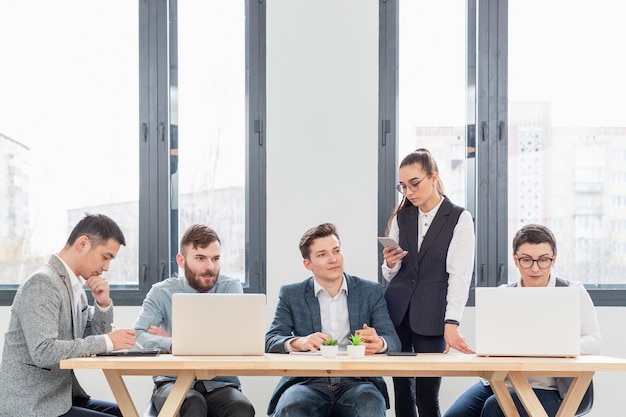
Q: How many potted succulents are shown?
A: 2